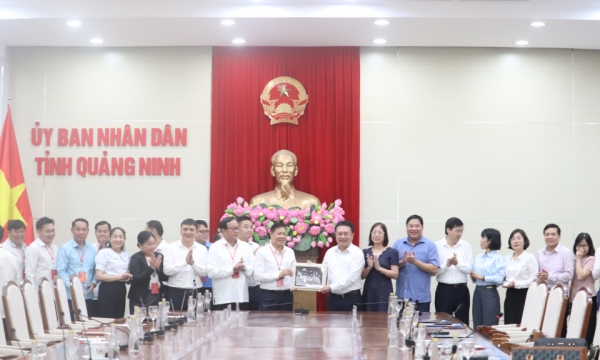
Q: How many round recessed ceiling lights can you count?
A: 8